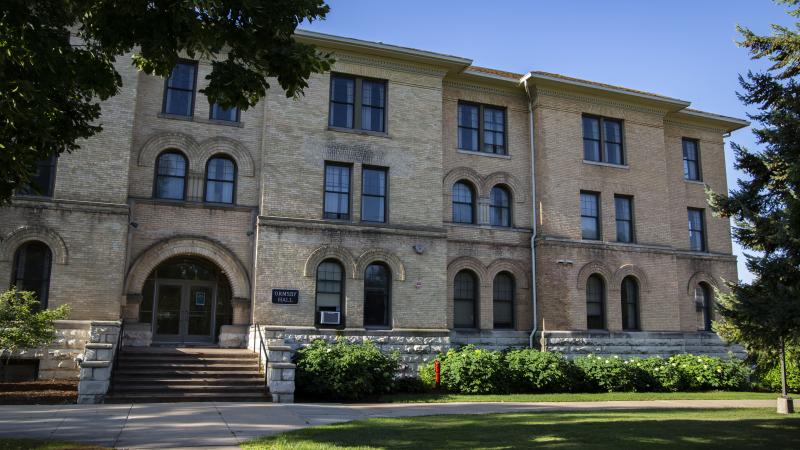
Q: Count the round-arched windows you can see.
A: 12